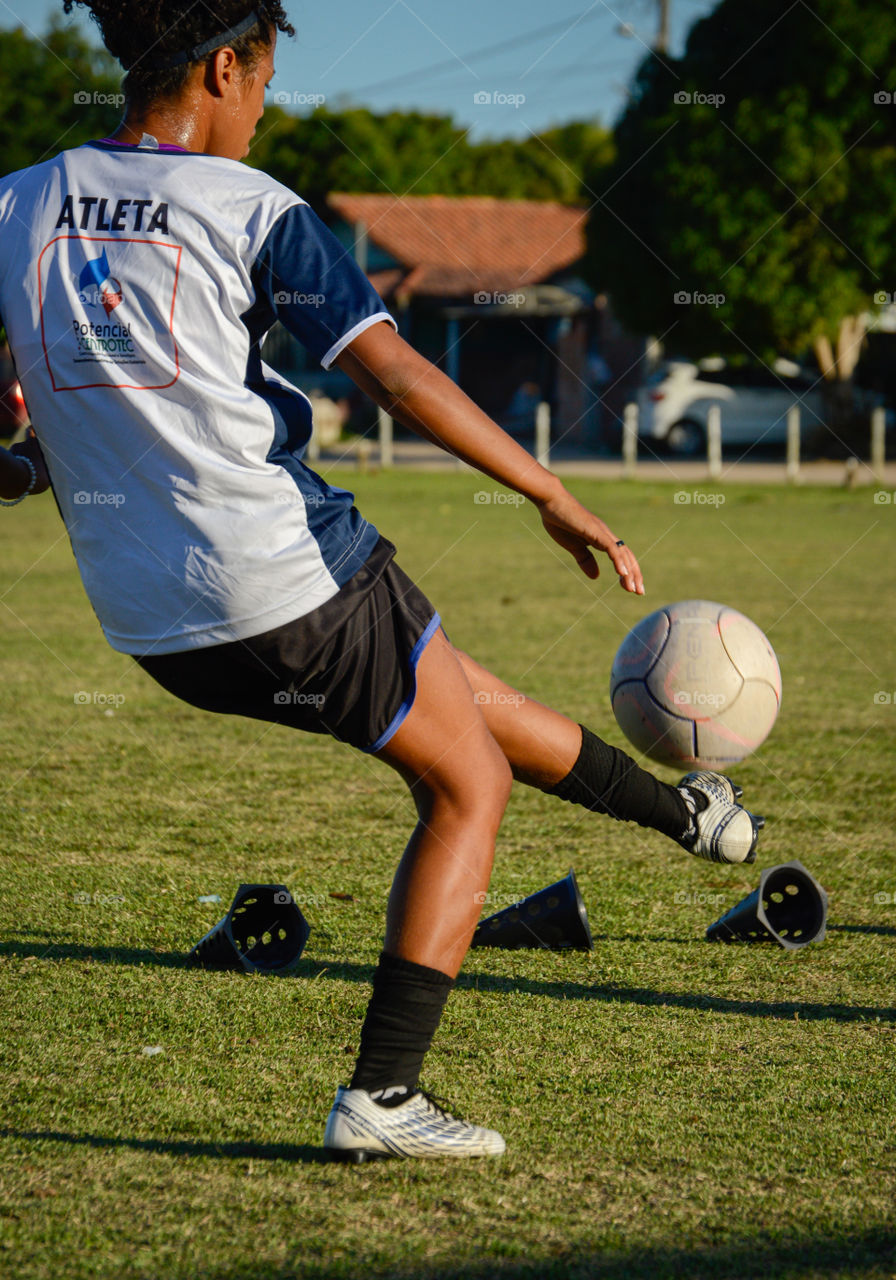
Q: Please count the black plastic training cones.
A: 3